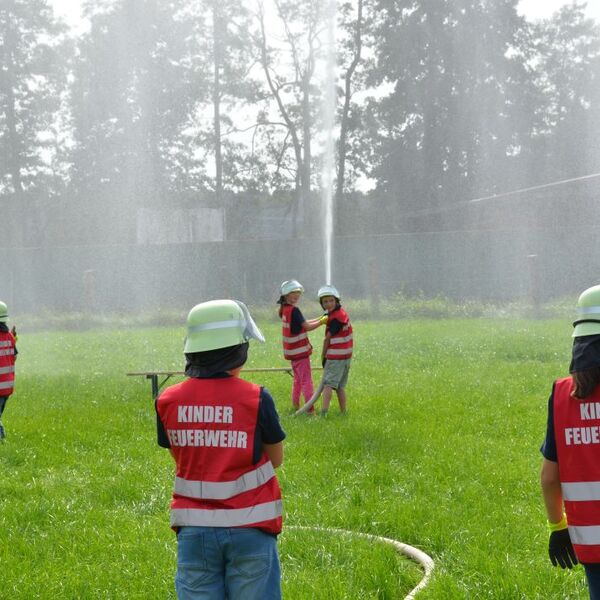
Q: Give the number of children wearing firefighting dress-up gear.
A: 5